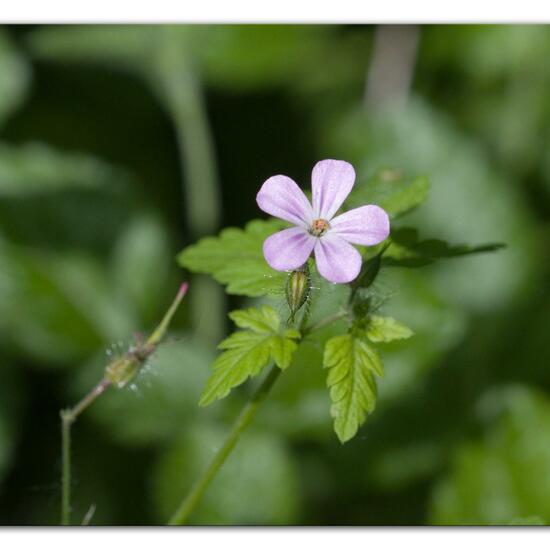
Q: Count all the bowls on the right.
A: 0